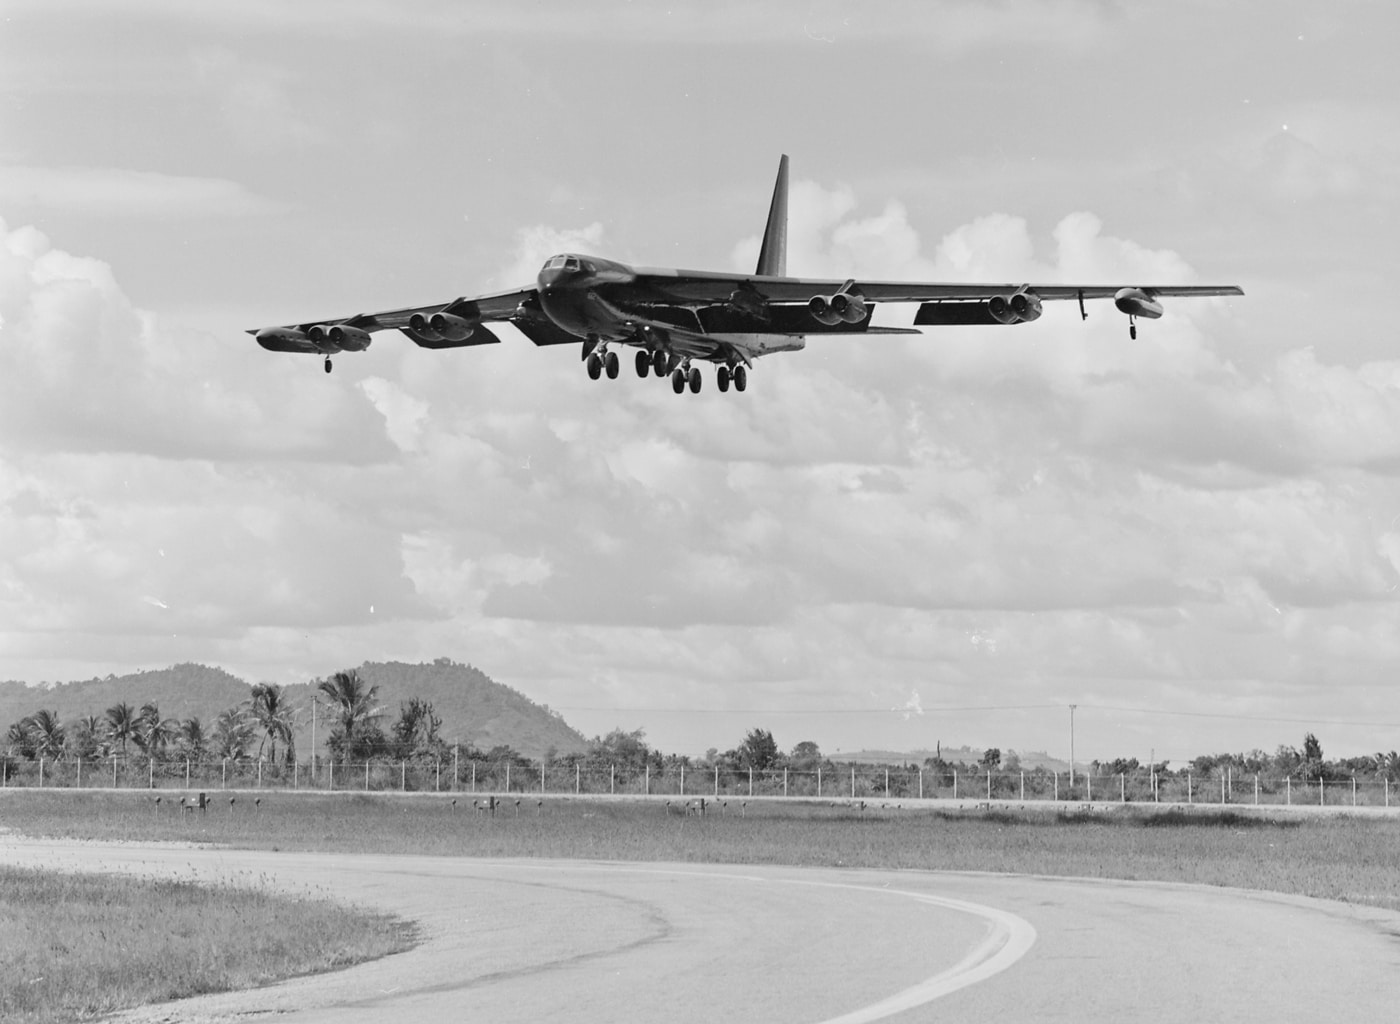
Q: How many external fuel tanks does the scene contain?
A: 2